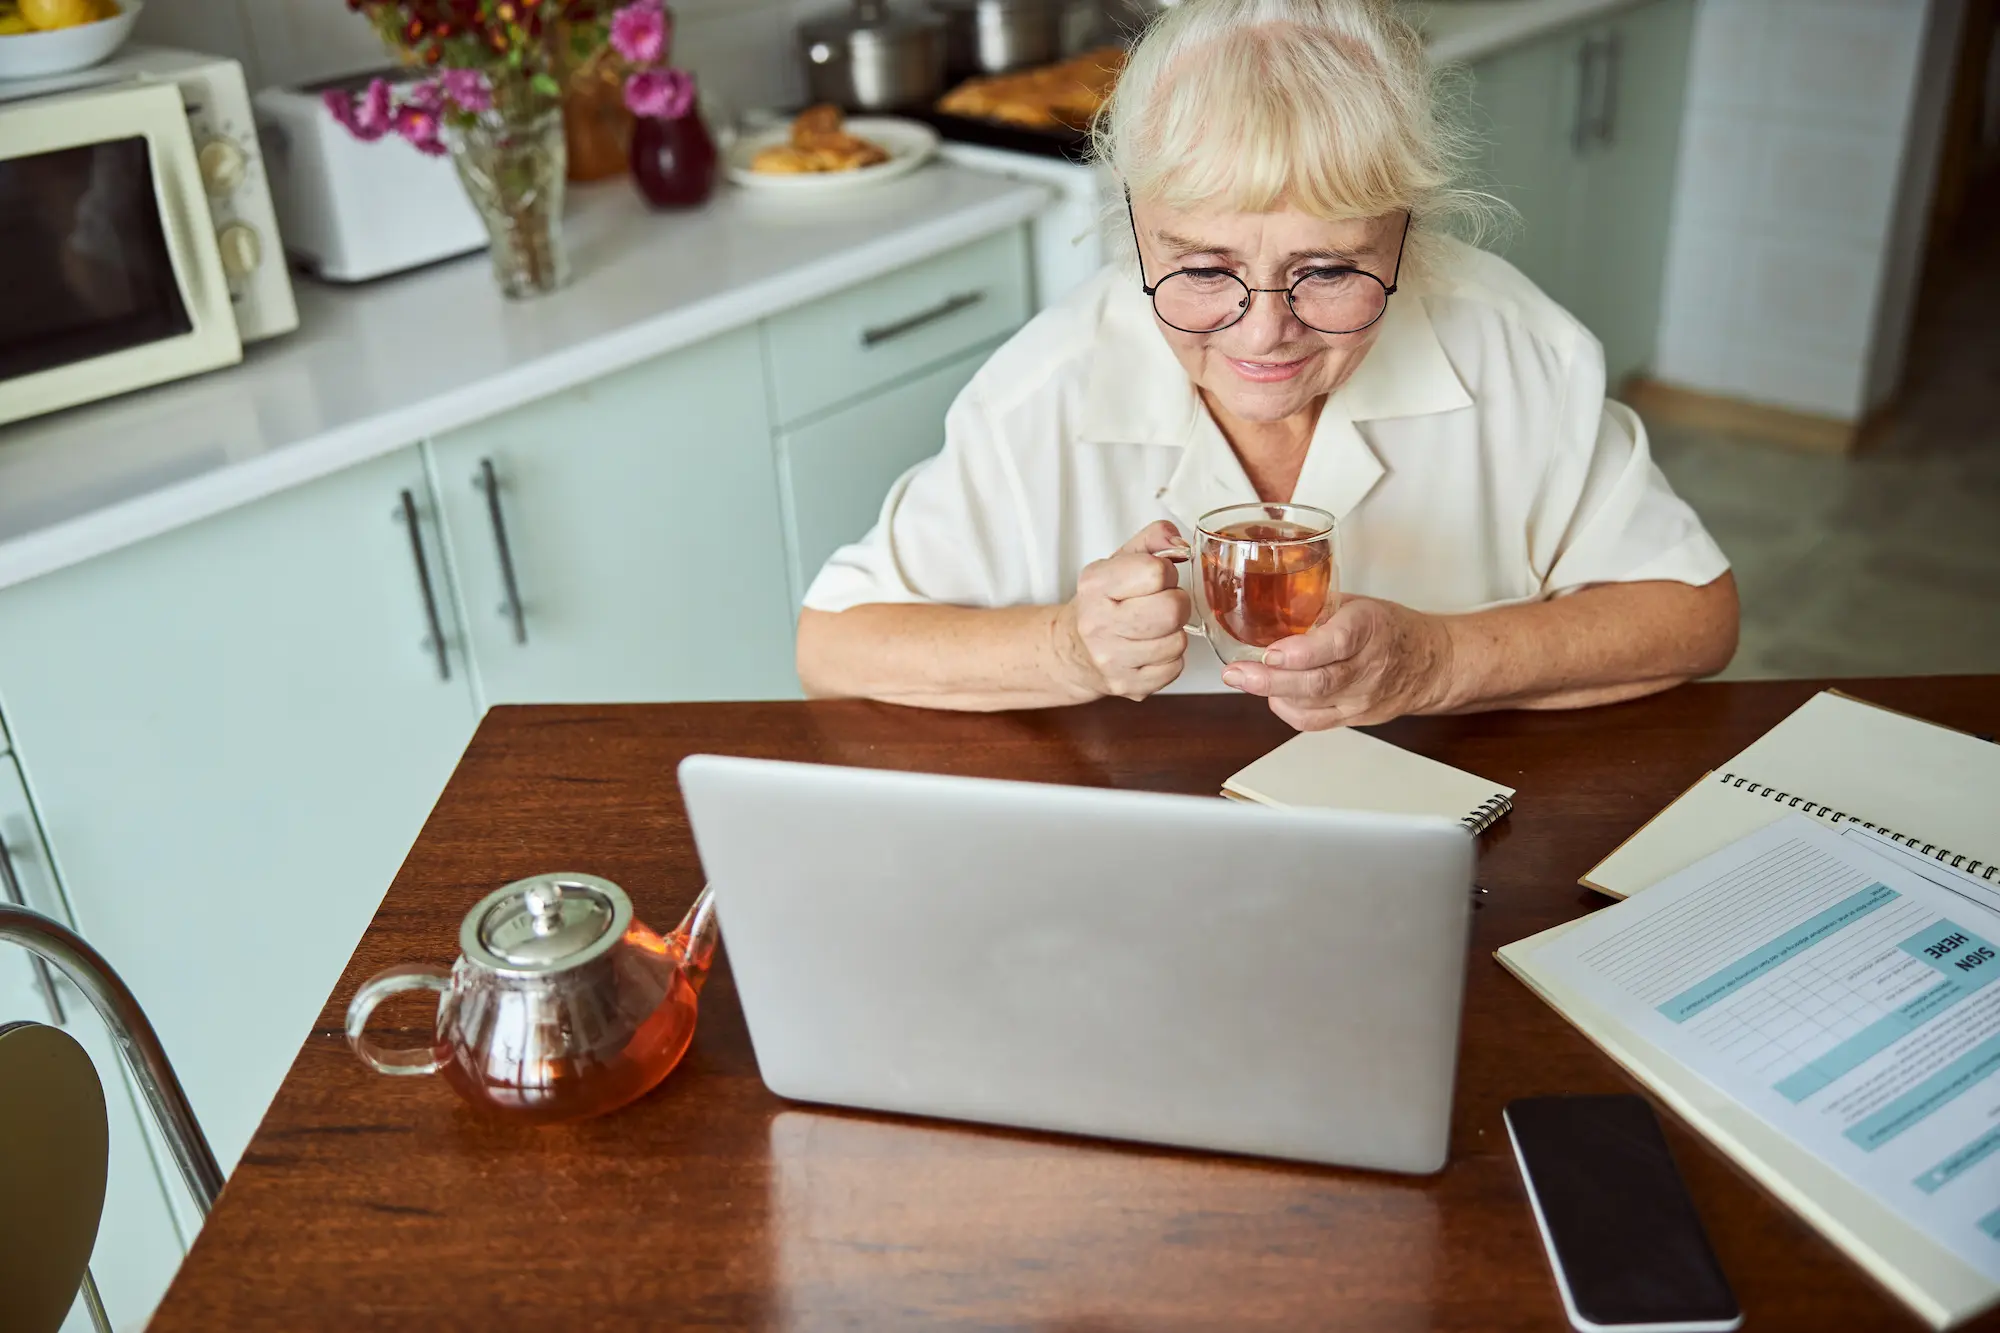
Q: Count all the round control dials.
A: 2